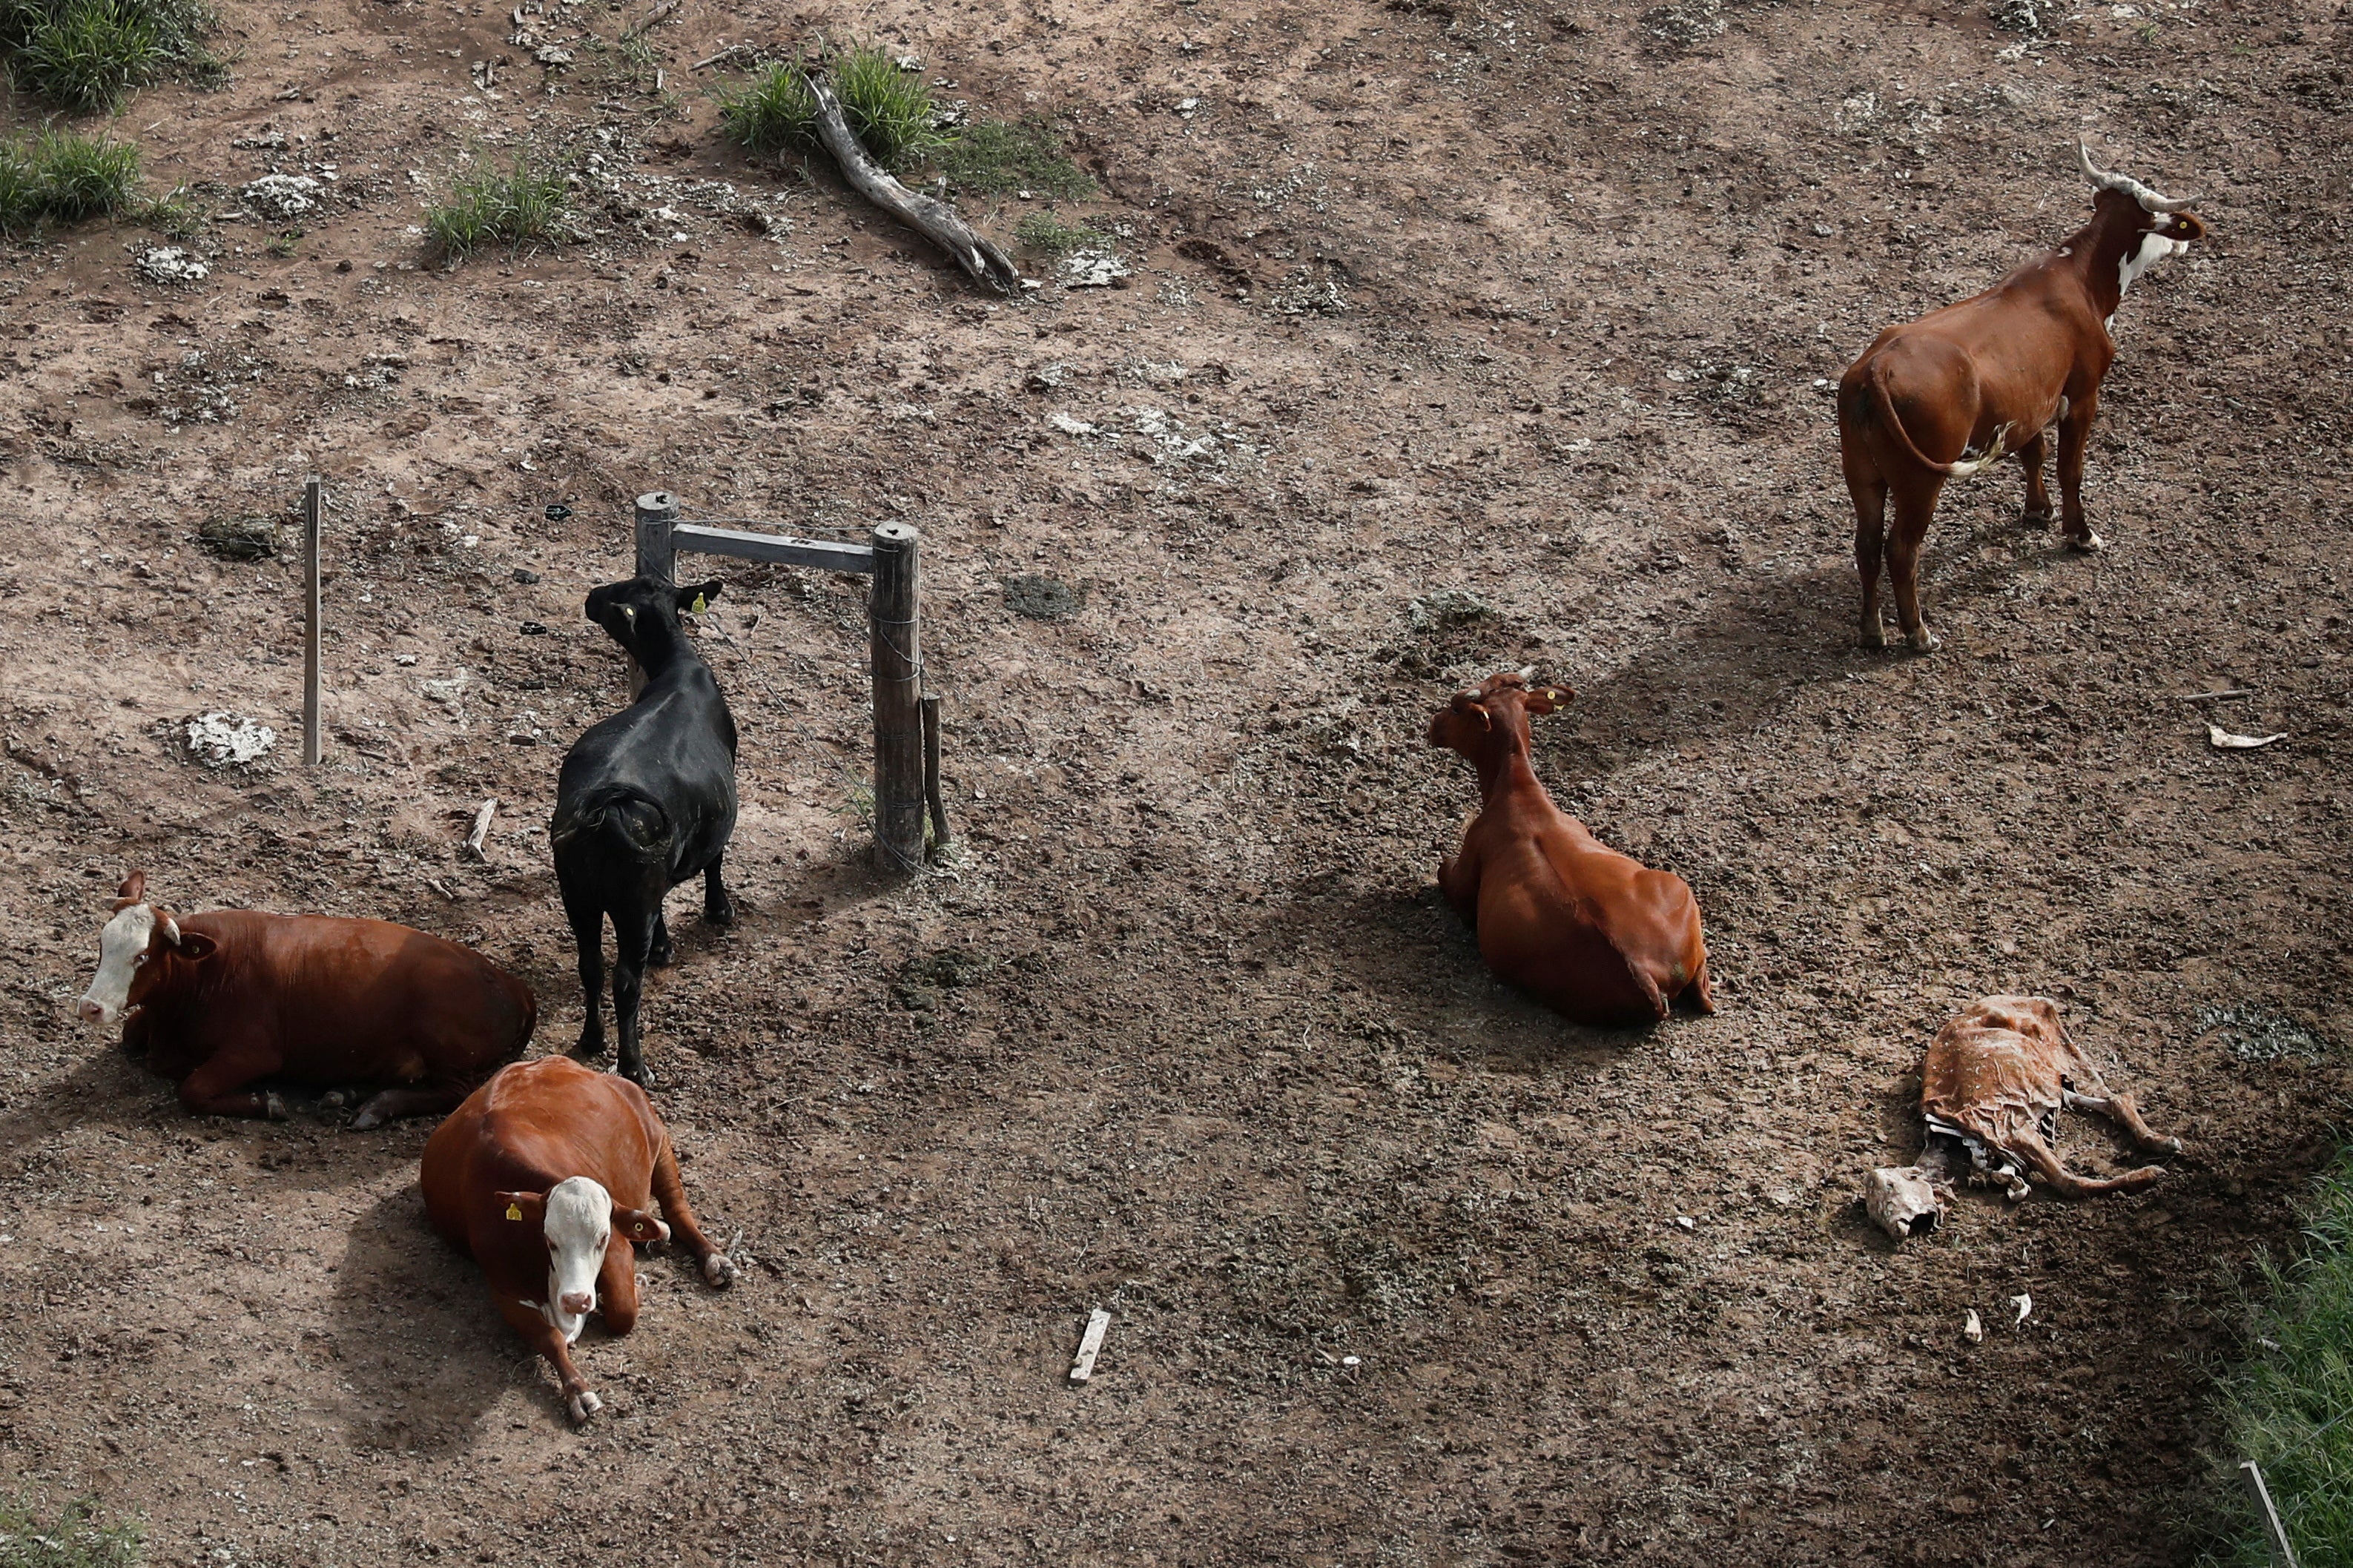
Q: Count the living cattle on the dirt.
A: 5